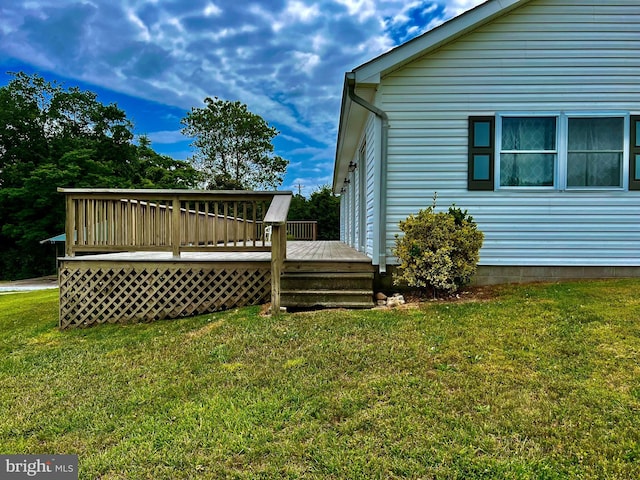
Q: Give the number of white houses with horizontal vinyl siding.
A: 1